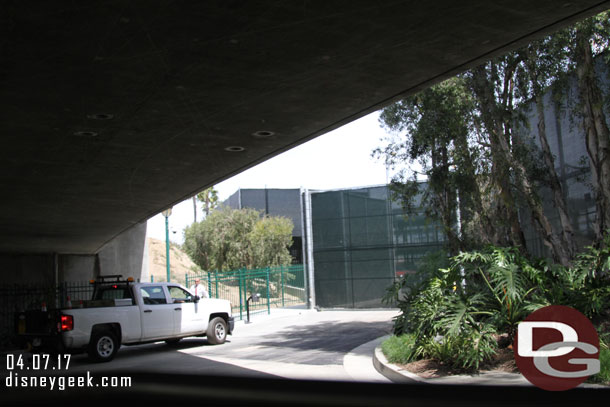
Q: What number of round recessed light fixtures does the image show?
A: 4